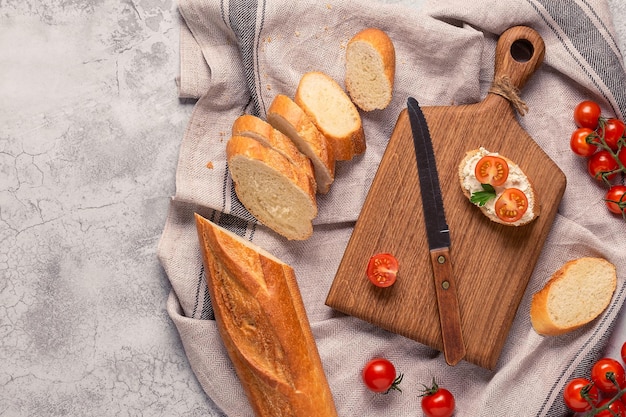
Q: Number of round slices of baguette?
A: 7